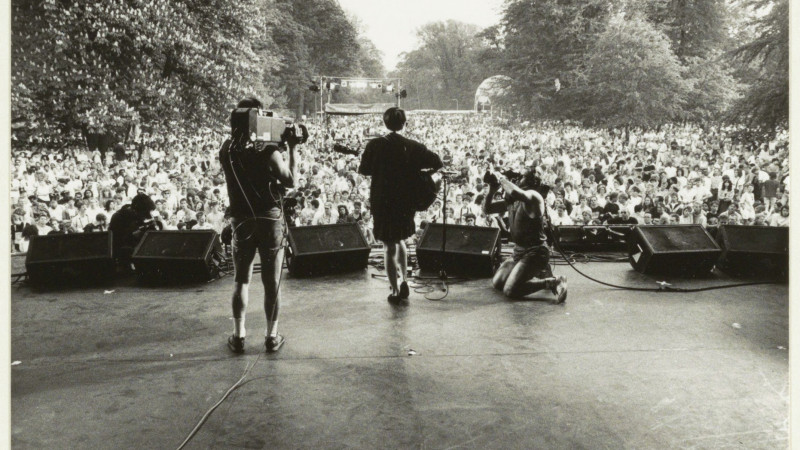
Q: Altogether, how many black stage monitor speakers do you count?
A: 6